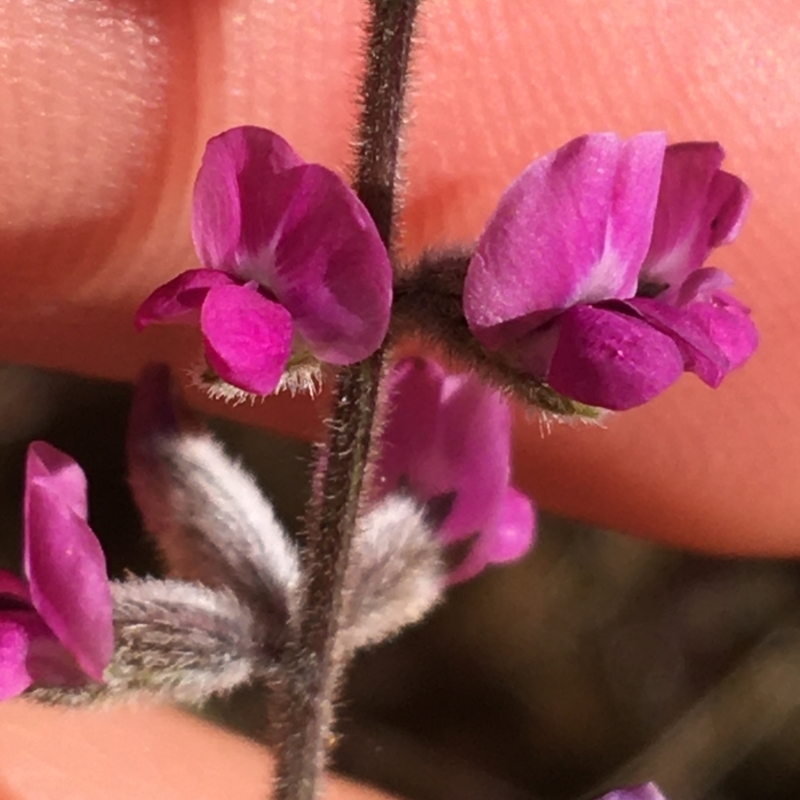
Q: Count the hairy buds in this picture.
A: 3